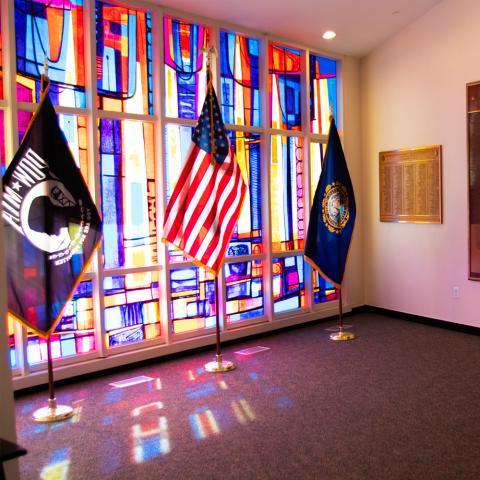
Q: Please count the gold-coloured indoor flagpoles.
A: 3